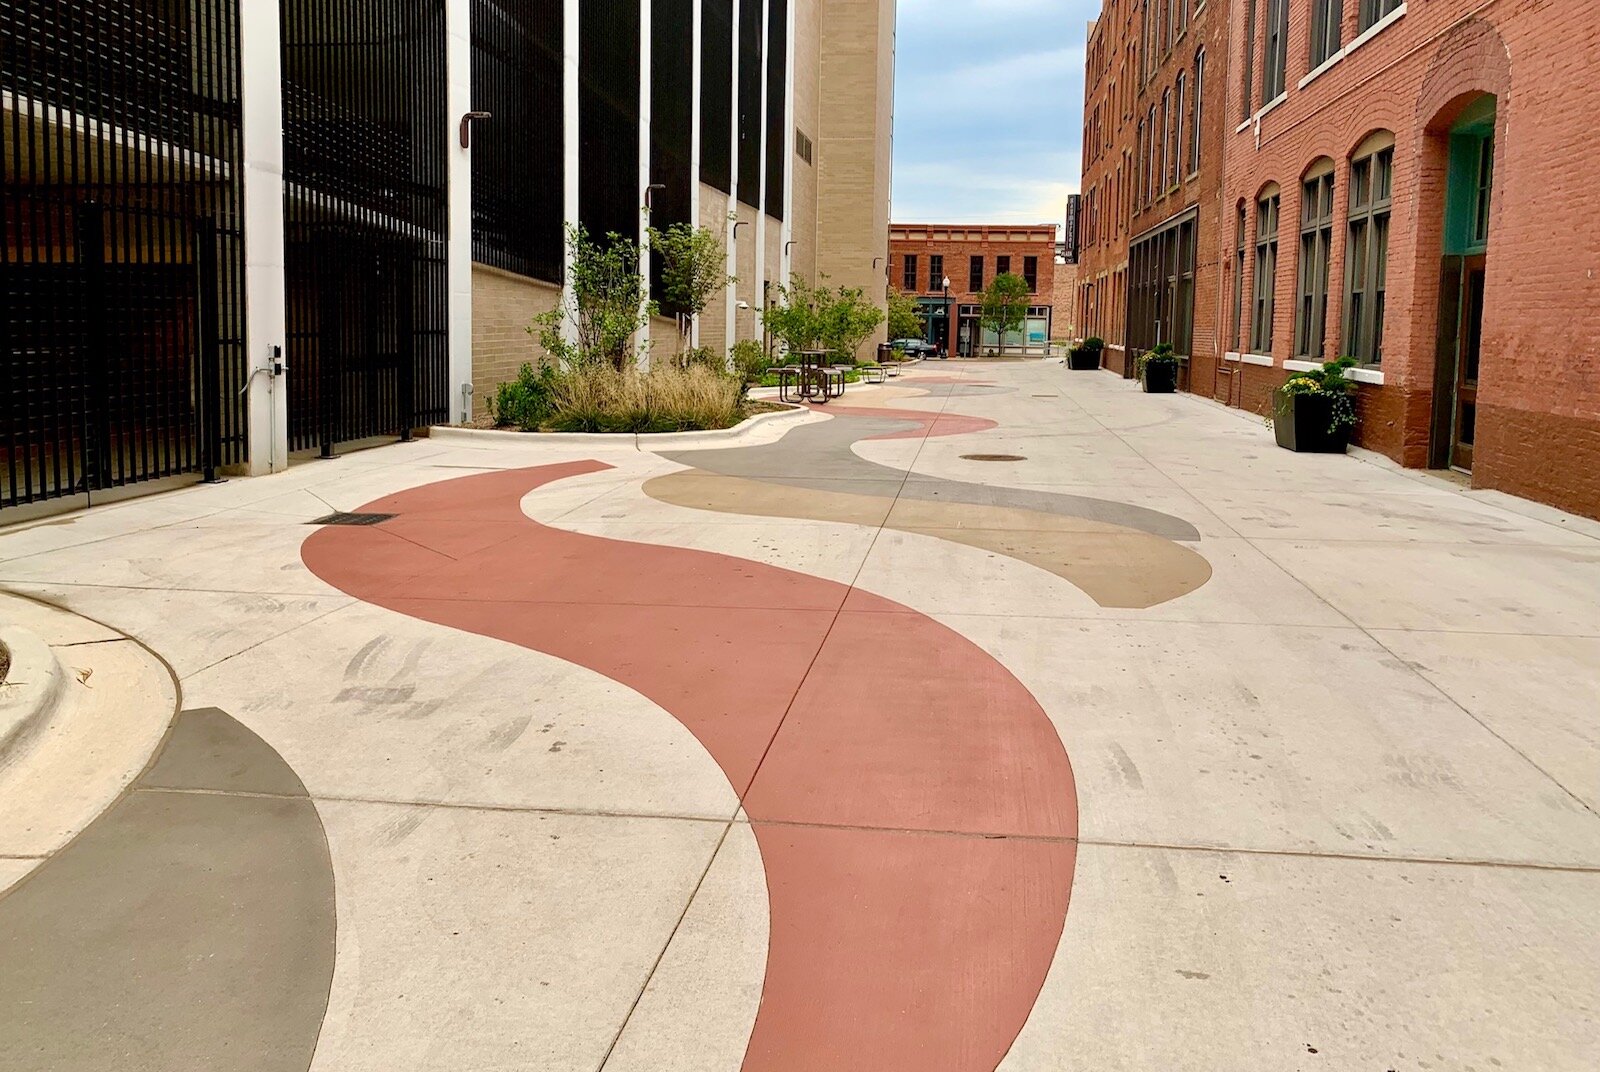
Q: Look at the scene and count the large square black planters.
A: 3